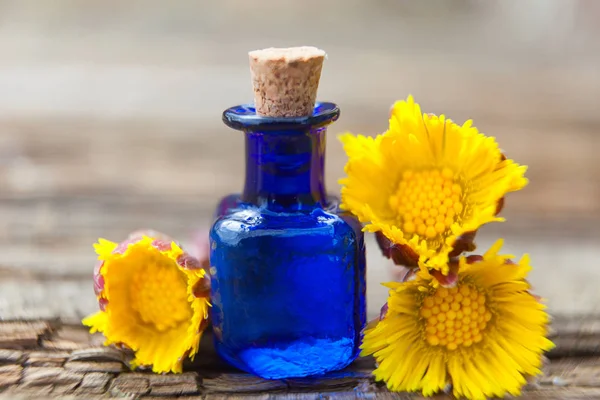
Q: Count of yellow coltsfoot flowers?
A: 3